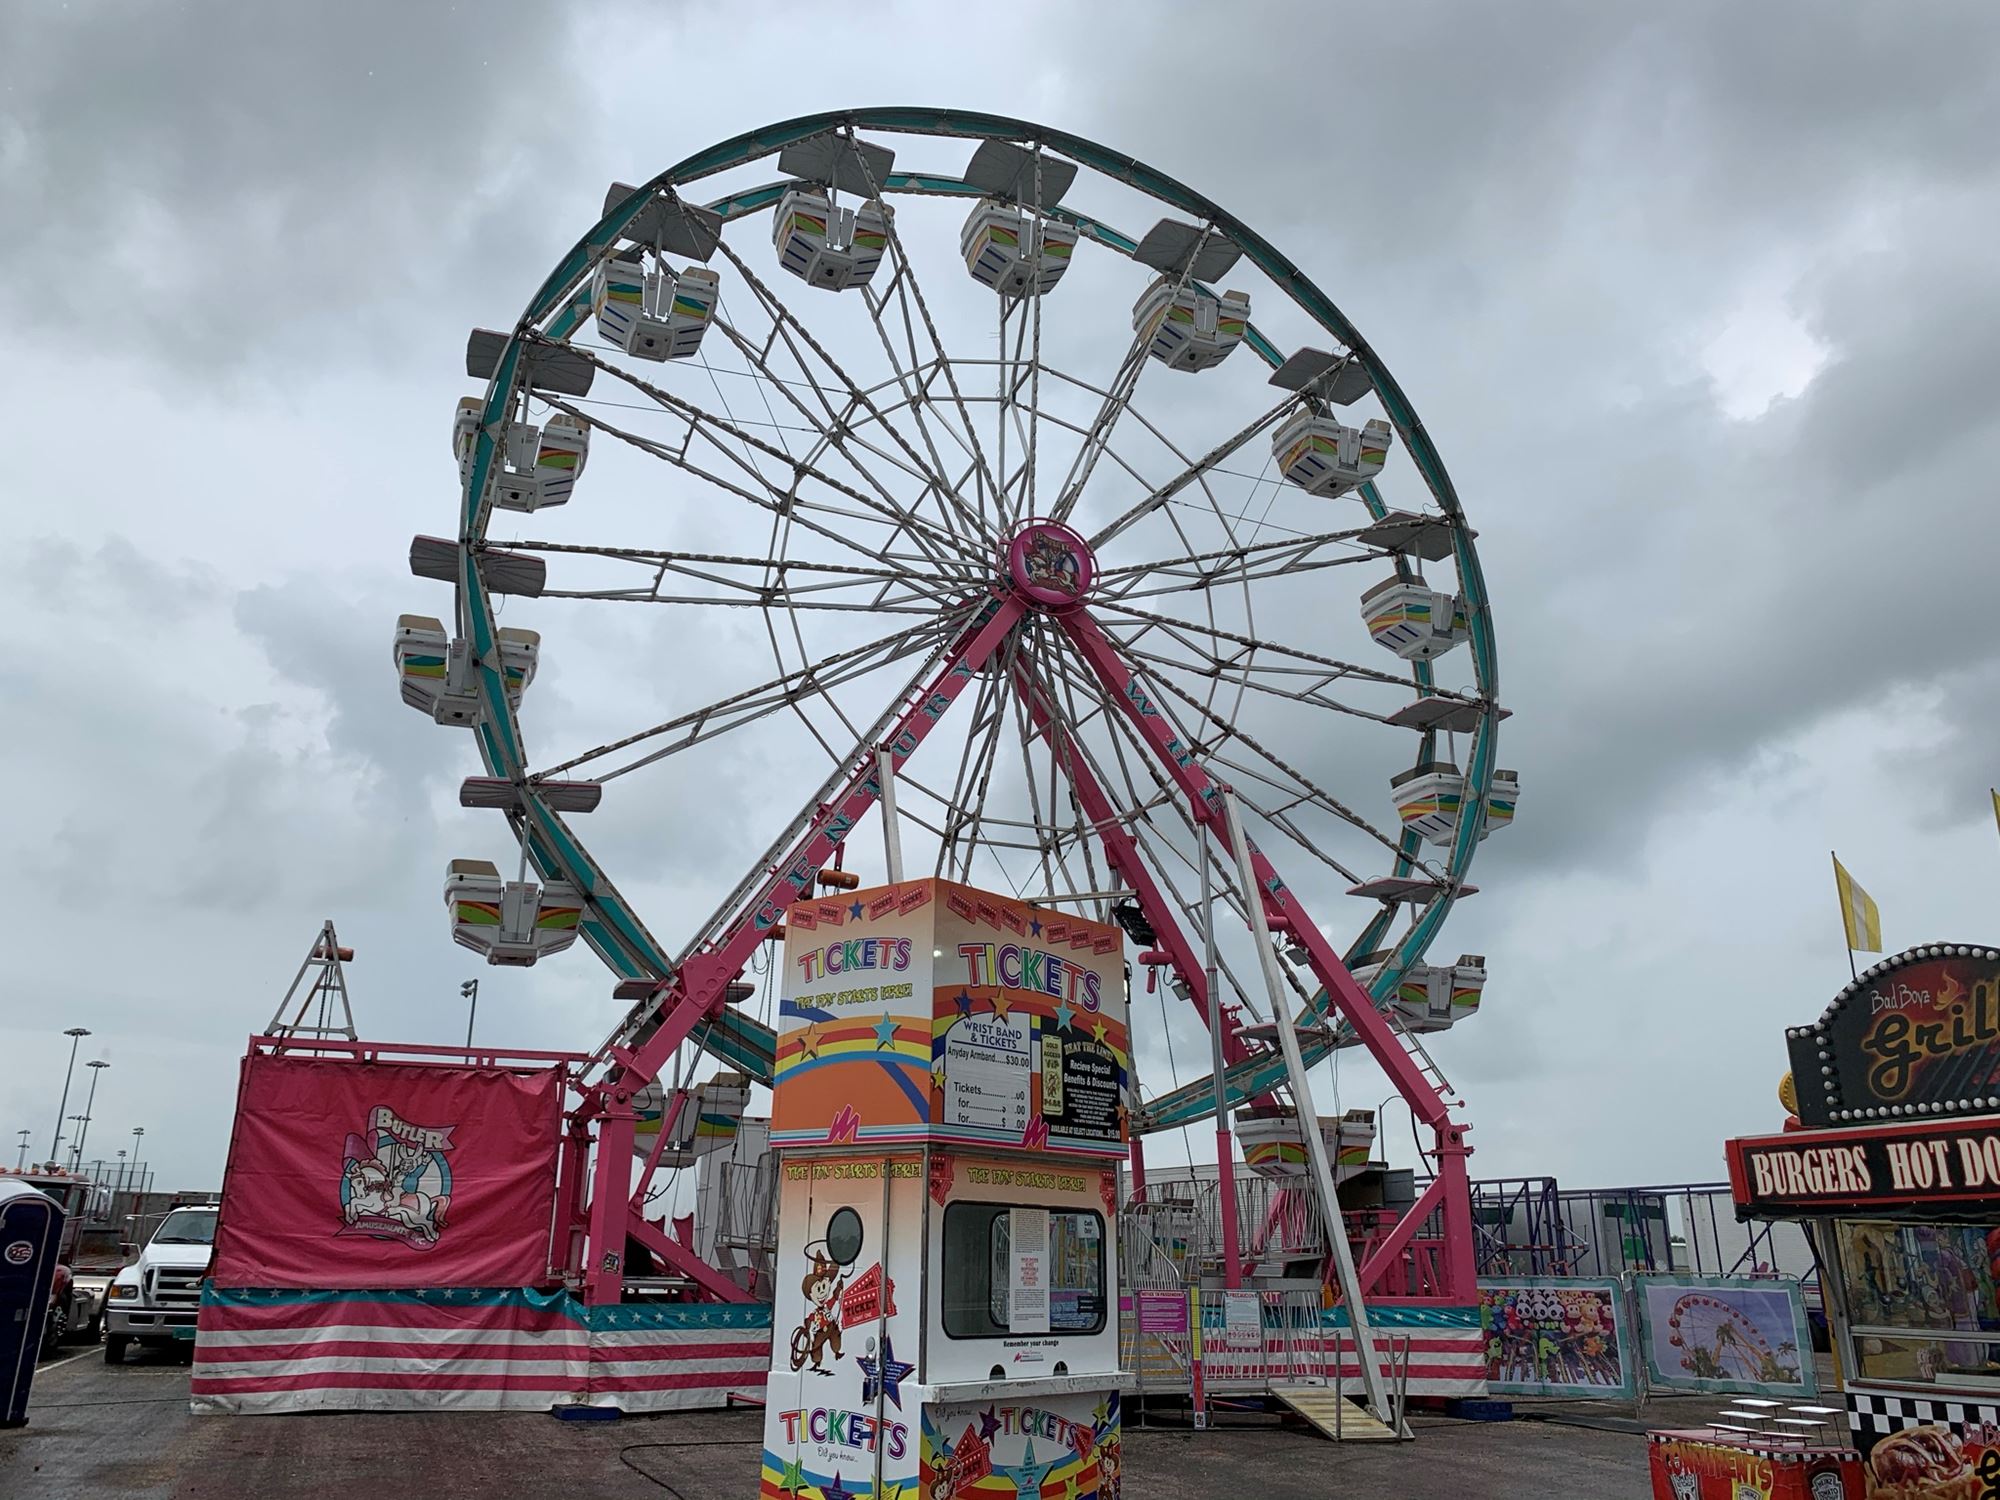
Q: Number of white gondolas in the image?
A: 13